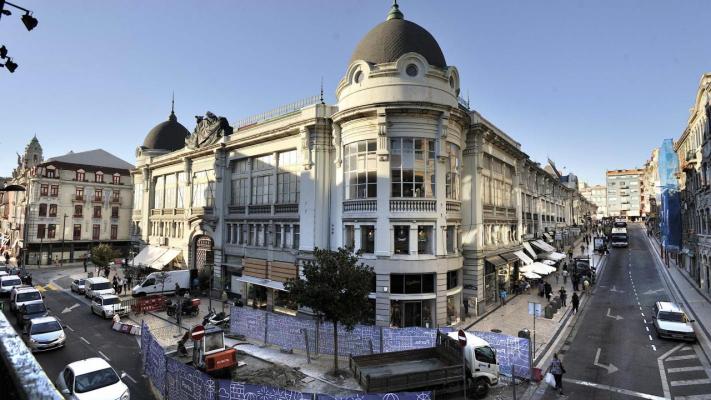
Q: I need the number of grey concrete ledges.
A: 1